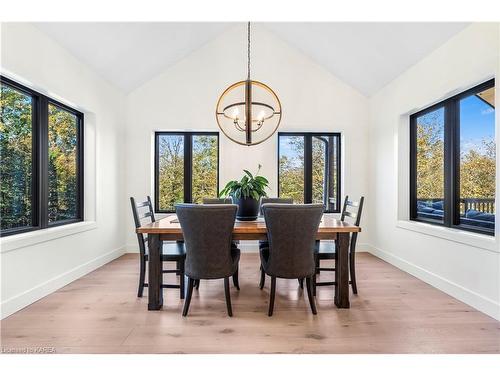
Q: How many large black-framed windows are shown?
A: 4